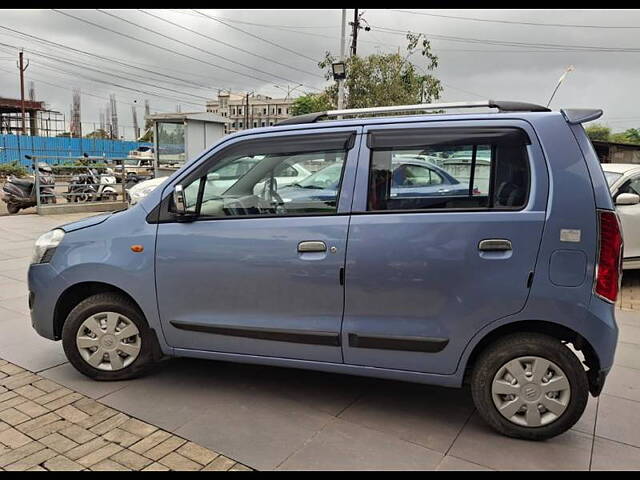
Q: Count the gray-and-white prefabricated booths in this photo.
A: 1